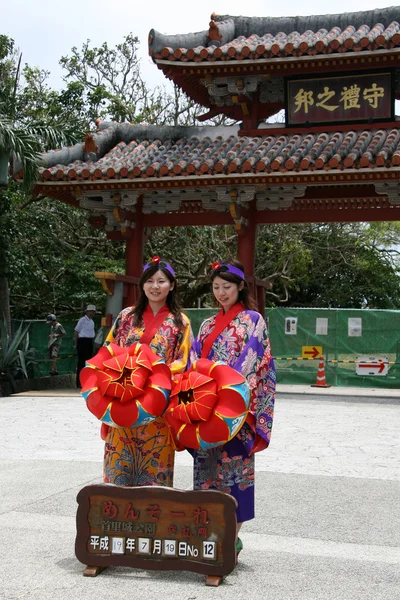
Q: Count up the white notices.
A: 3